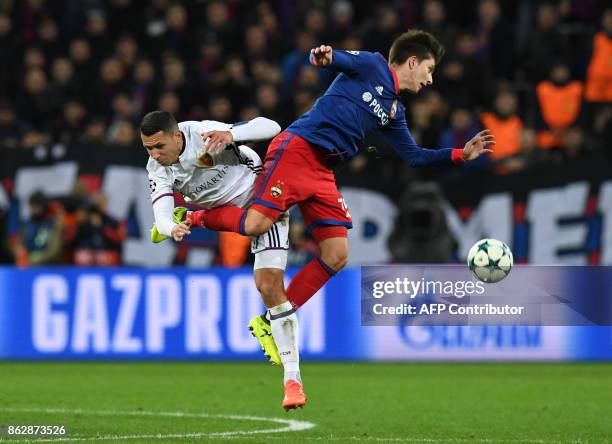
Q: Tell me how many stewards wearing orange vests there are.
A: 3